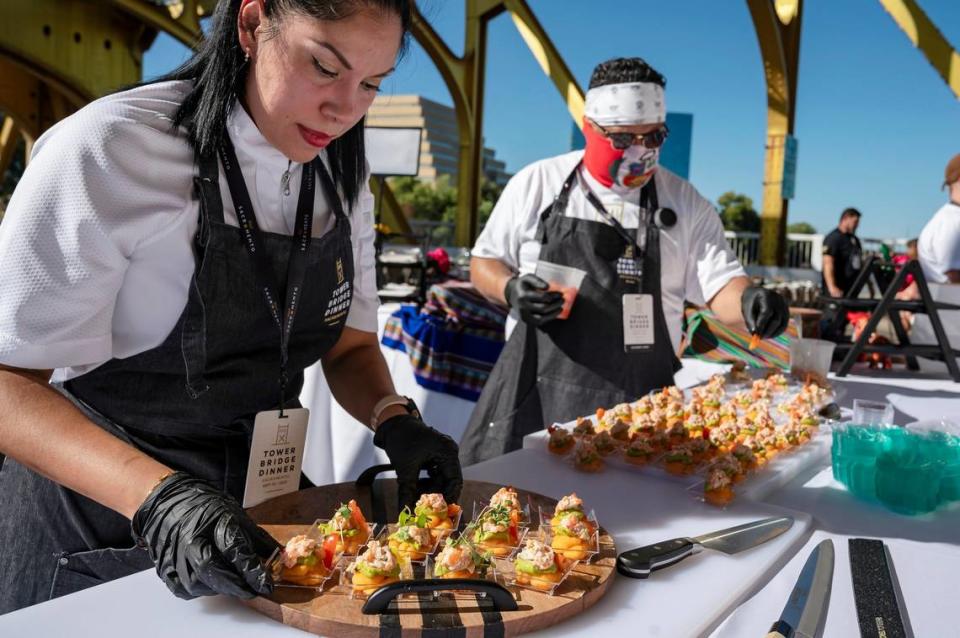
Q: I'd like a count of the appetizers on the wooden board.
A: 11